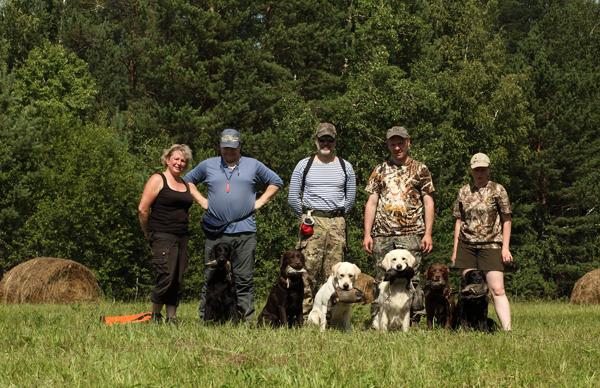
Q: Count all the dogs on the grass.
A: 6